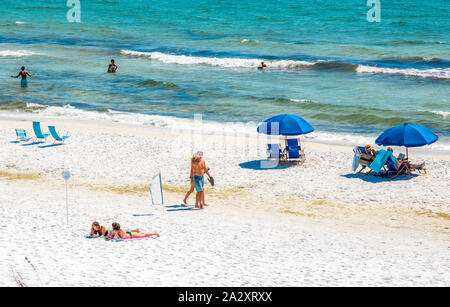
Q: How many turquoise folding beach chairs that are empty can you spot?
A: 3